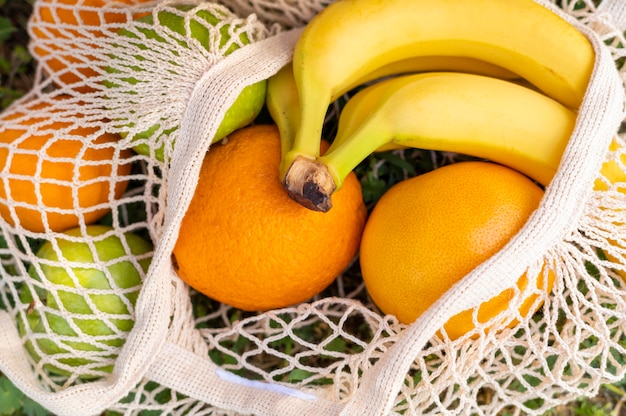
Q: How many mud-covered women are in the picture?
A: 0